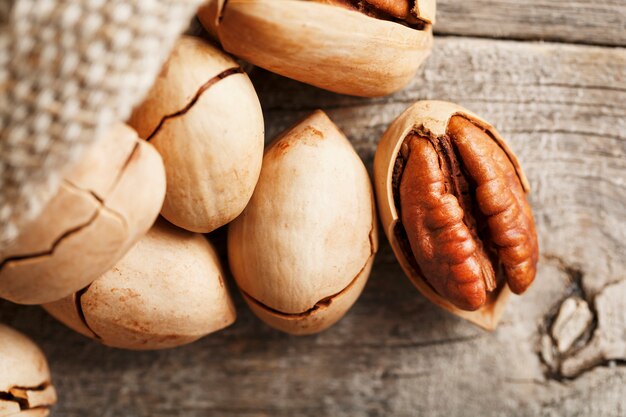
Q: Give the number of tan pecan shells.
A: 7